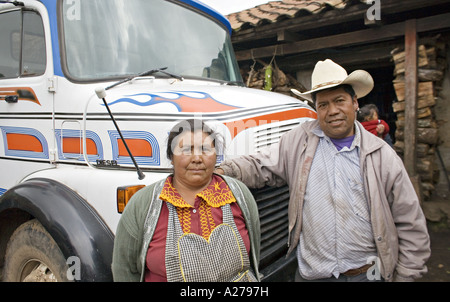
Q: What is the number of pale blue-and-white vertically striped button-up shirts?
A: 1